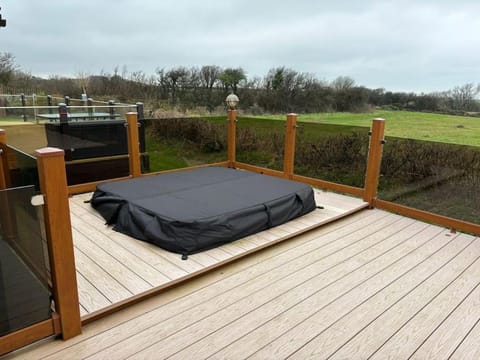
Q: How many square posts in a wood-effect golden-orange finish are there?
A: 6